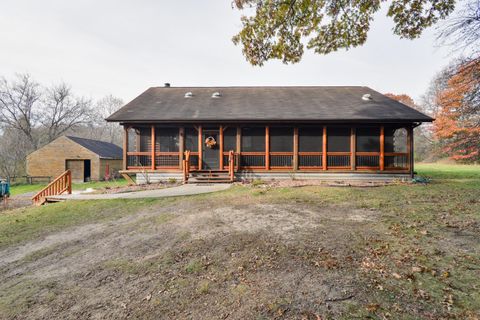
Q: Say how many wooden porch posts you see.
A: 12